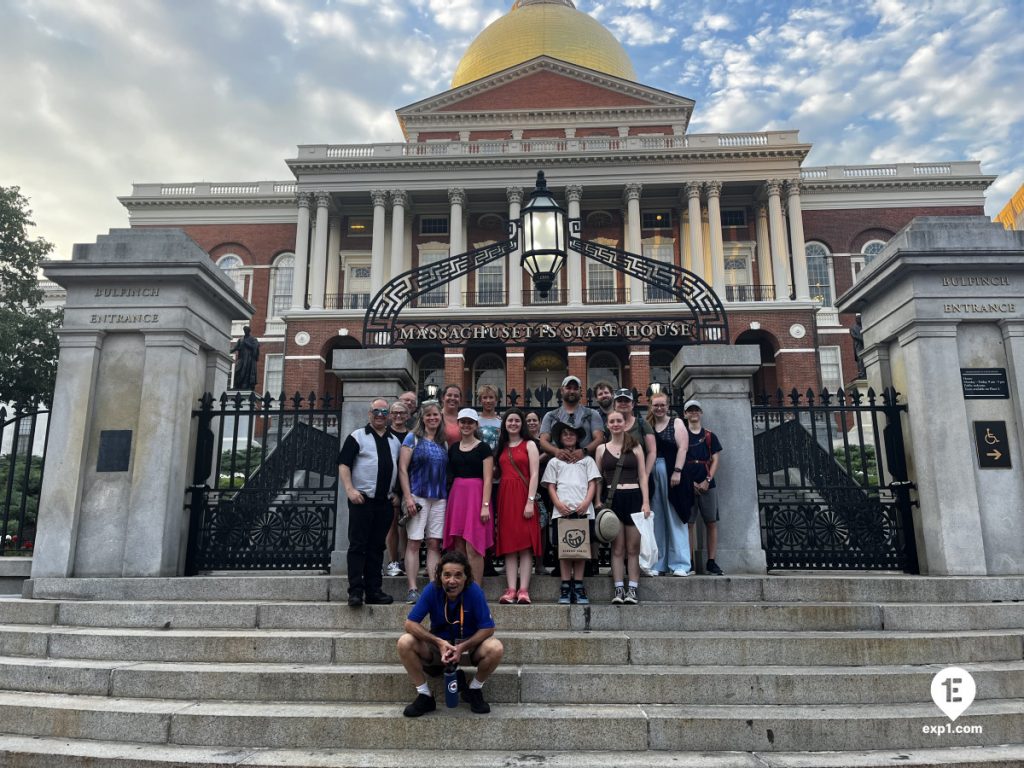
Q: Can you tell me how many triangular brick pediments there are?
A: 1